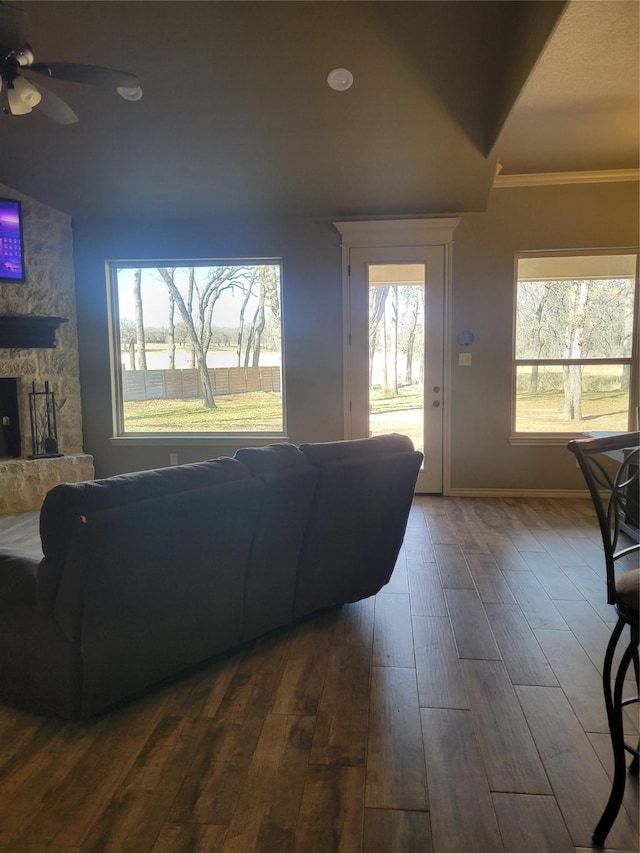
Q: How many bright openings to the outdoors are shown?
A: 3